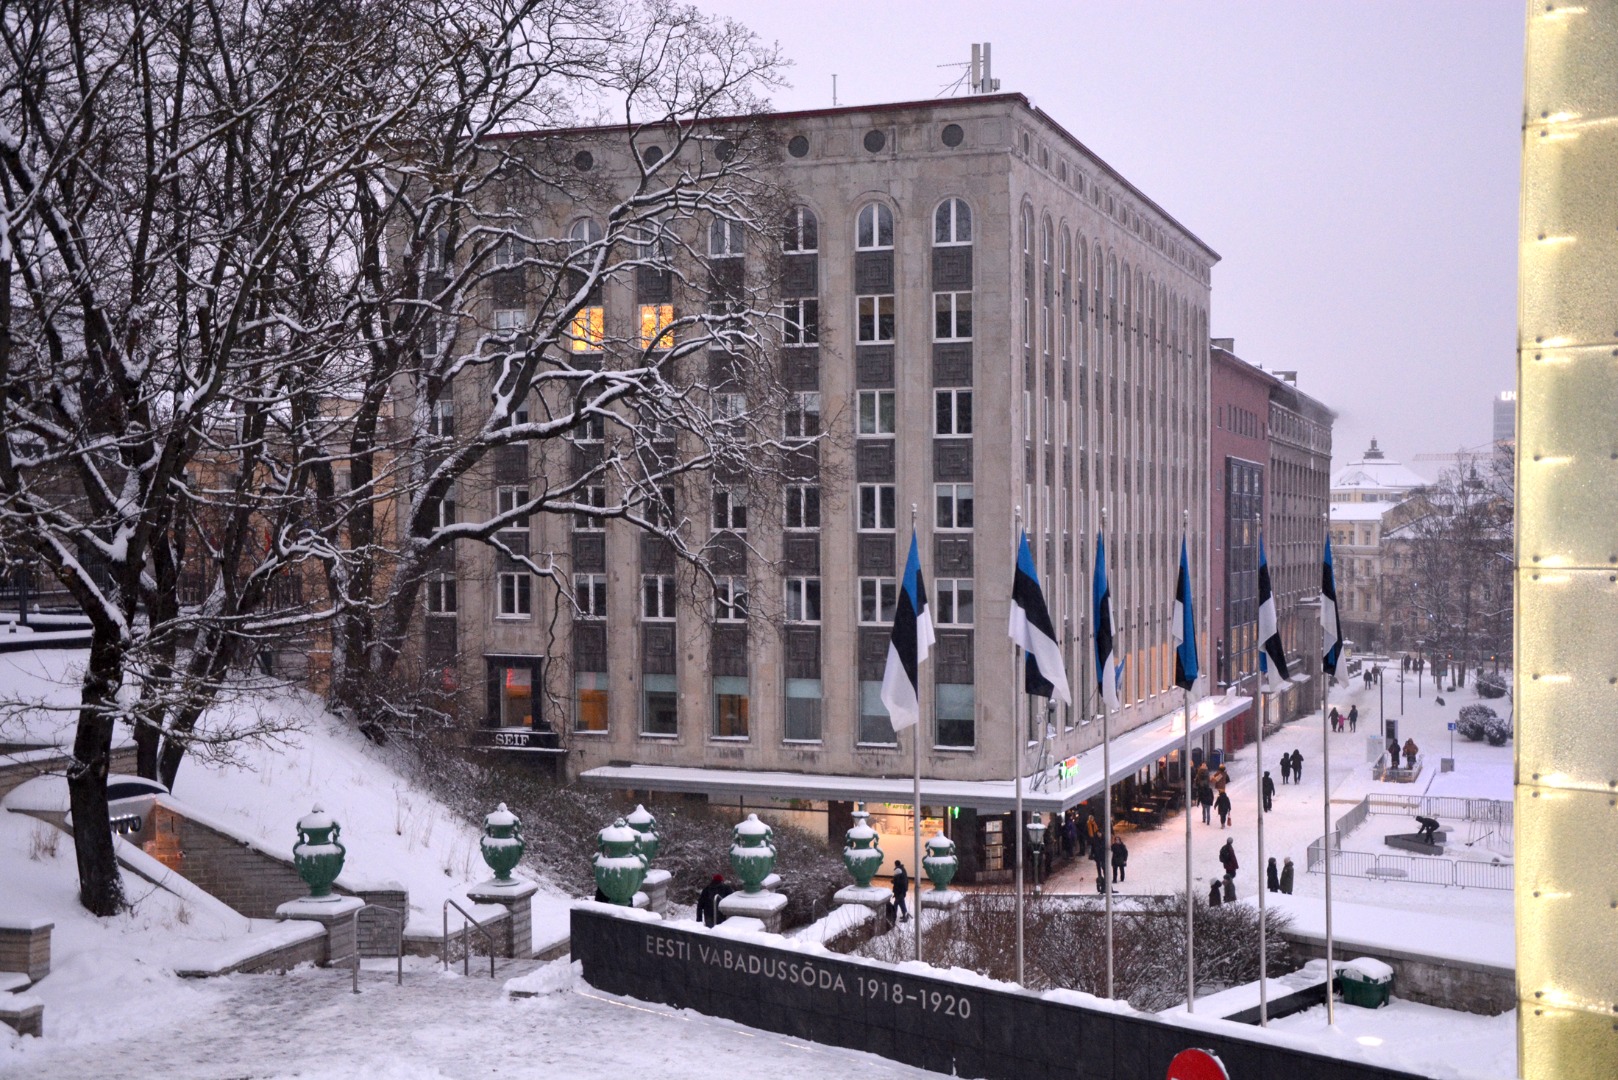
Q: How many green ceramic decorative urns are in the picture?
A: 7